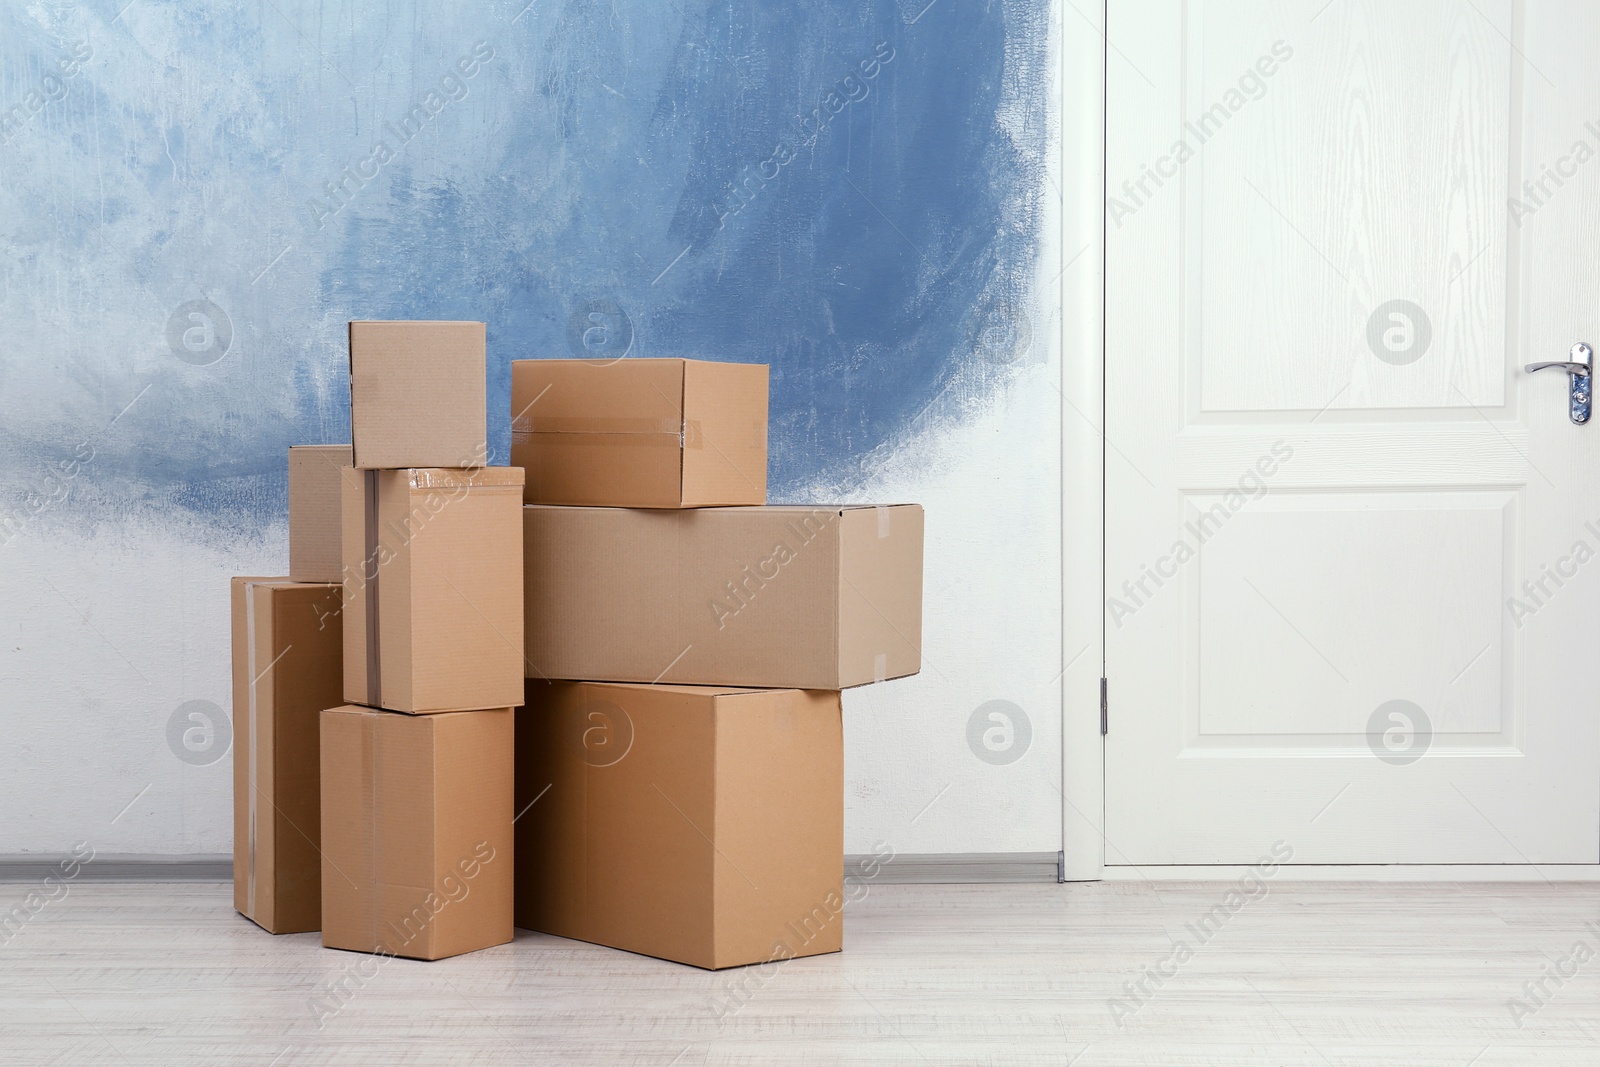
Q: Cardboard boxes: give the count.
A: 8